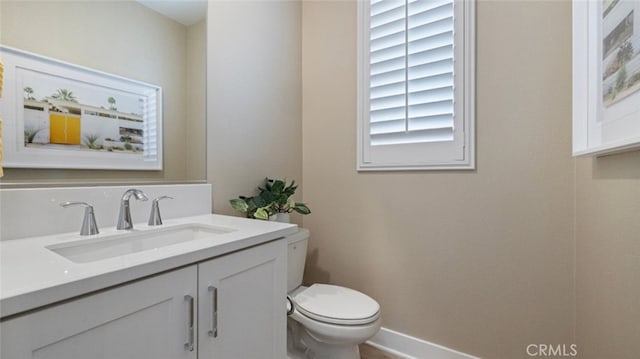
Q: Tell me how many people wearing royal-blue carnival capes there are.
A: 0